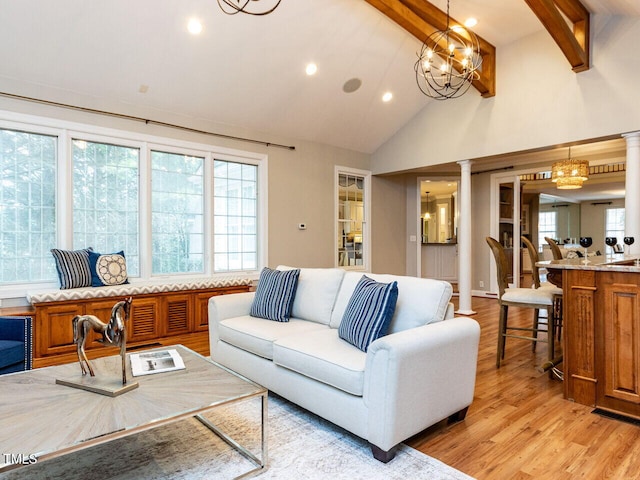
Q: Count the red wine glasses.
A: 3